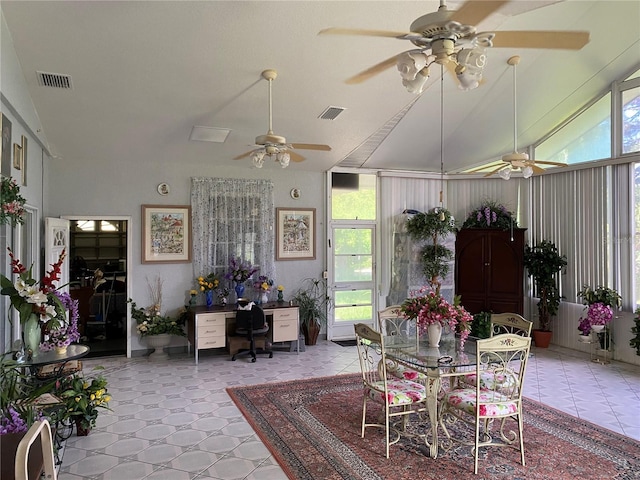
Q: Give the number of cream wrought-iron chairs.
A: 4